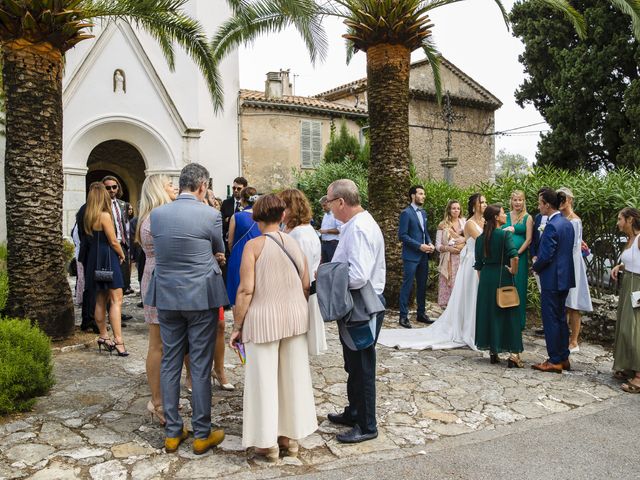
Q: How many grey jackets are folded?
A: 1